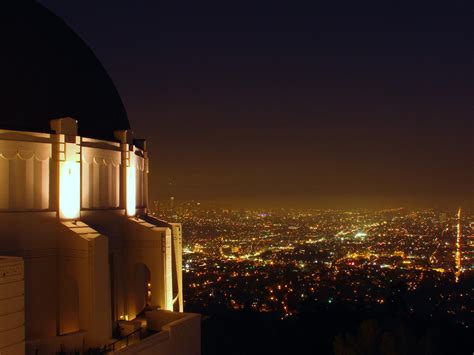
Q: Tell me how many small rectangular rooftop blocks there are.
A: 3